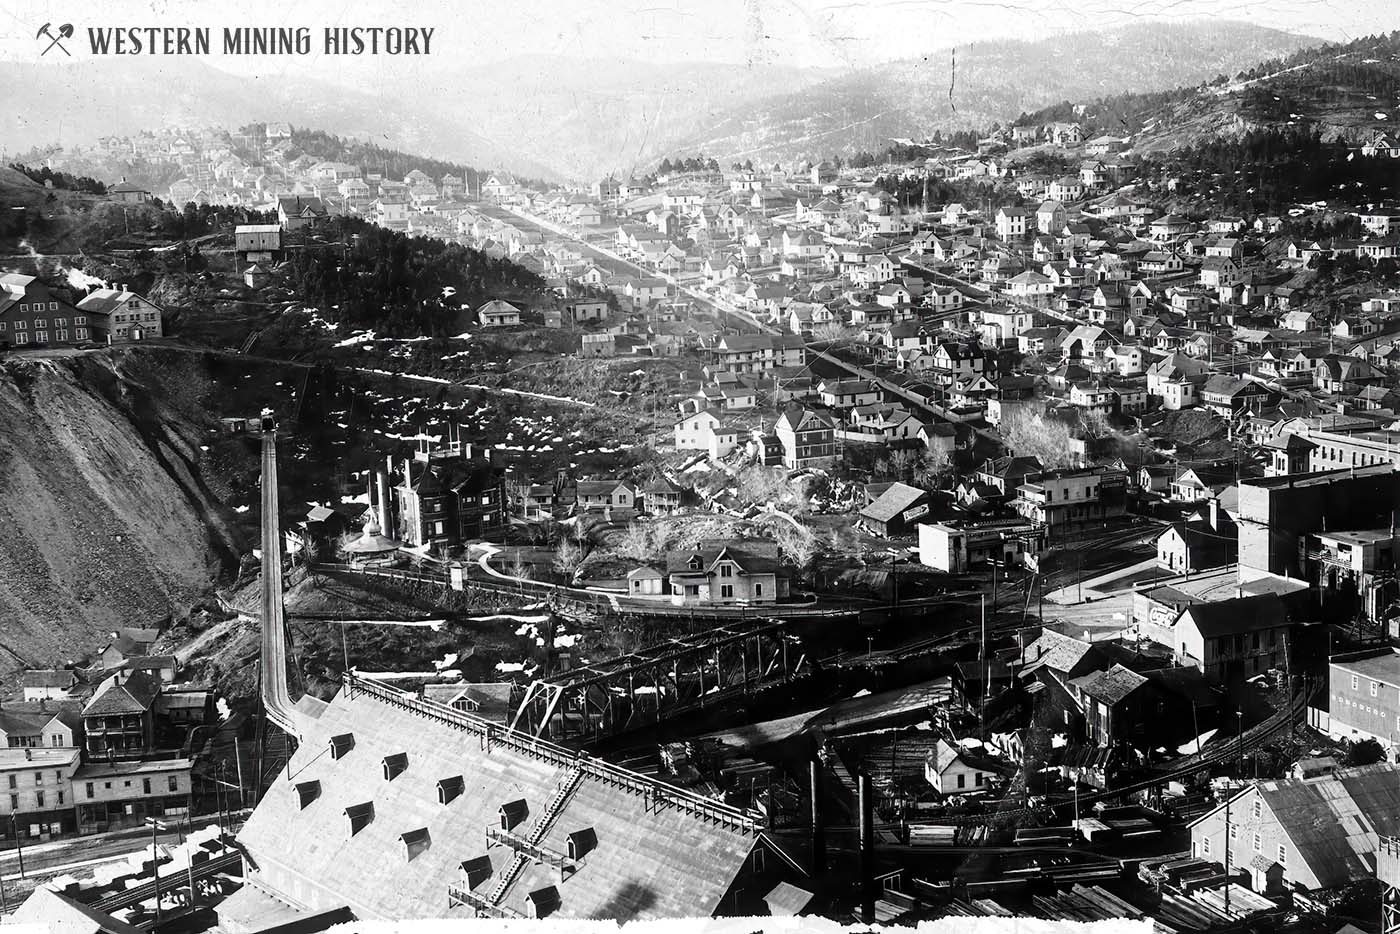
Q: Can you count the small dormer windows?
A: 10